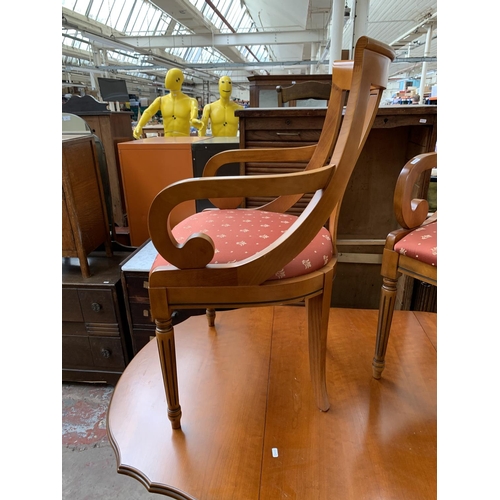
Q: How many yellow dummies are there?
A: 2